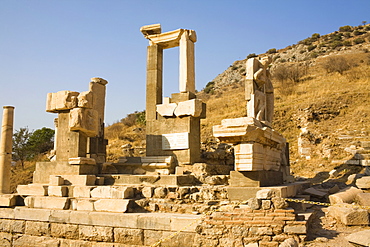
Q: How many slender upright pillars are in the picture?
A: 3